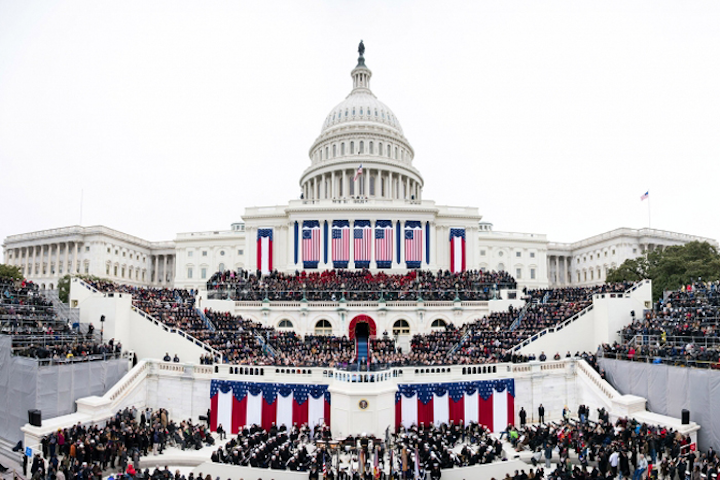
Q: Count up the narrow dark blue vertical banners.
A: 4